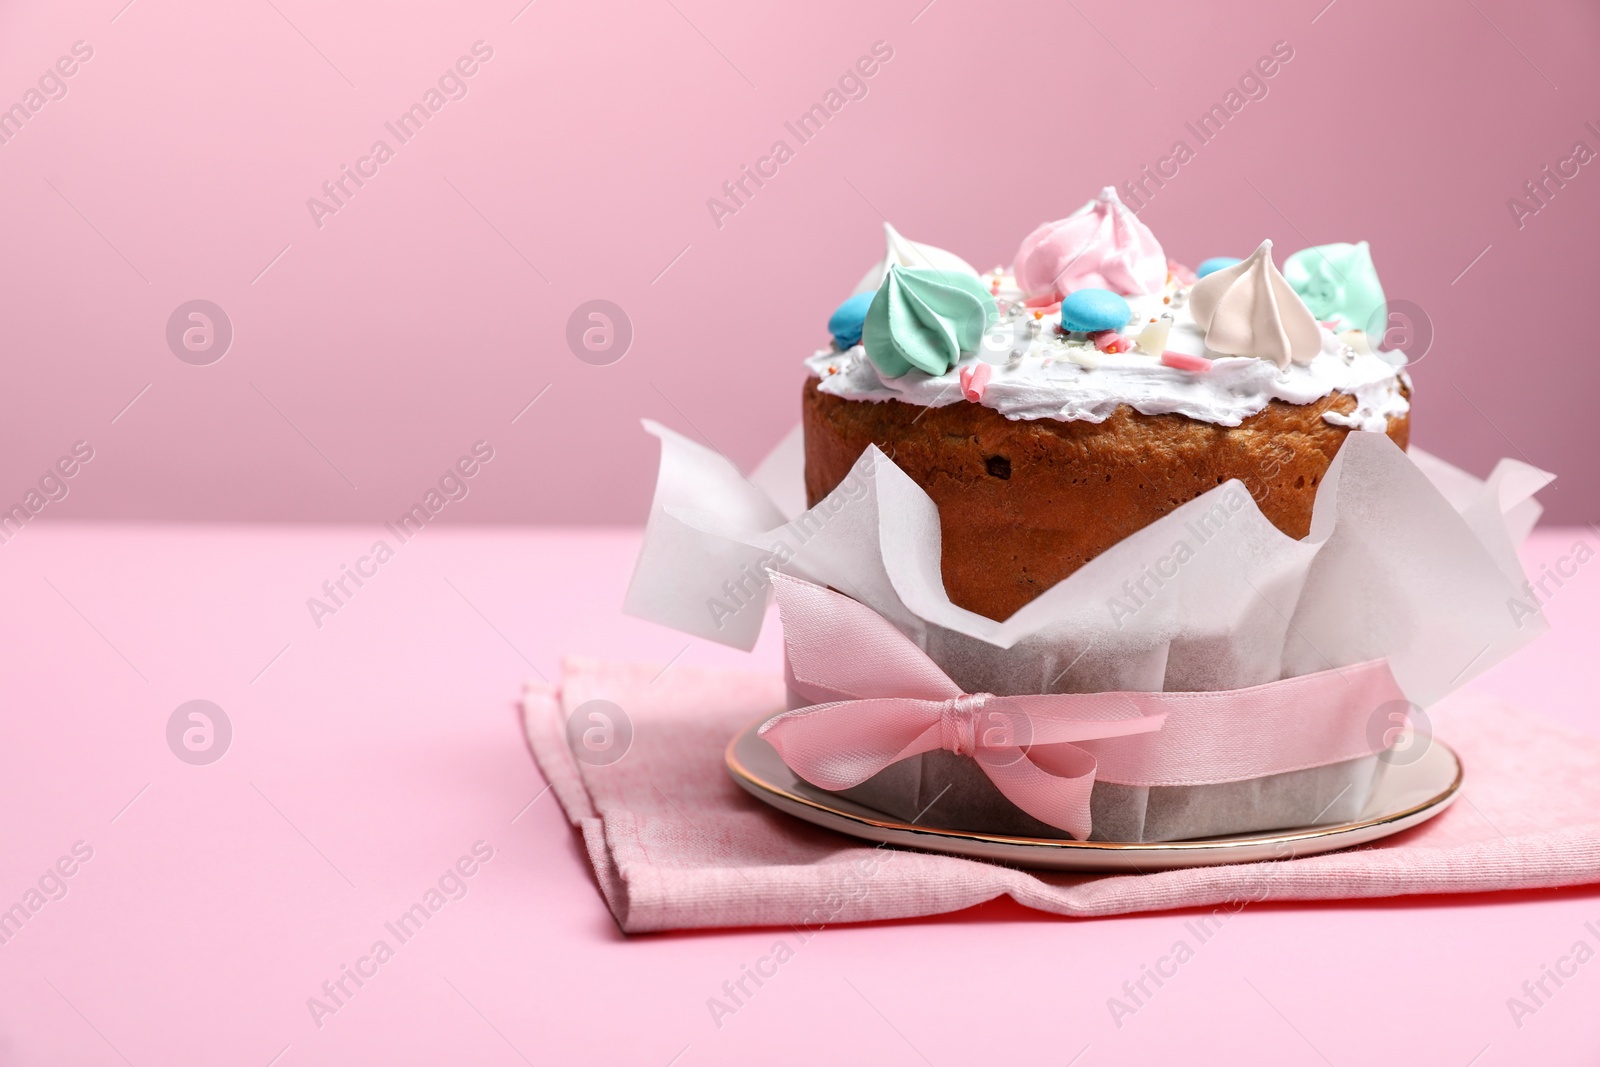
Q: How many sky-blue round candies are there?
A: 3